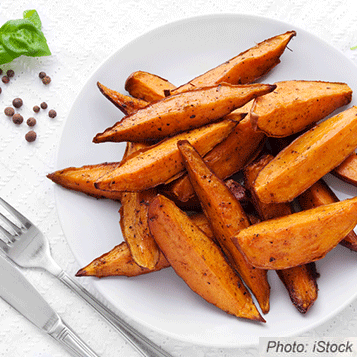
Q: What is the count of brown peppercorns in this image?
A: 14